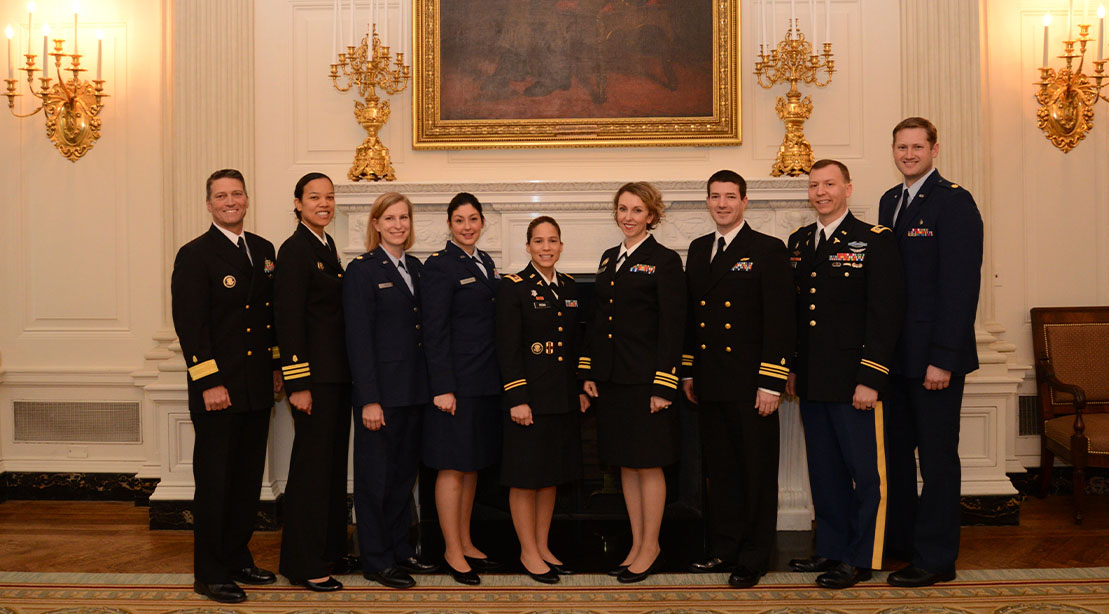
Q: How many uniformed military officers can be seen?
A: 9